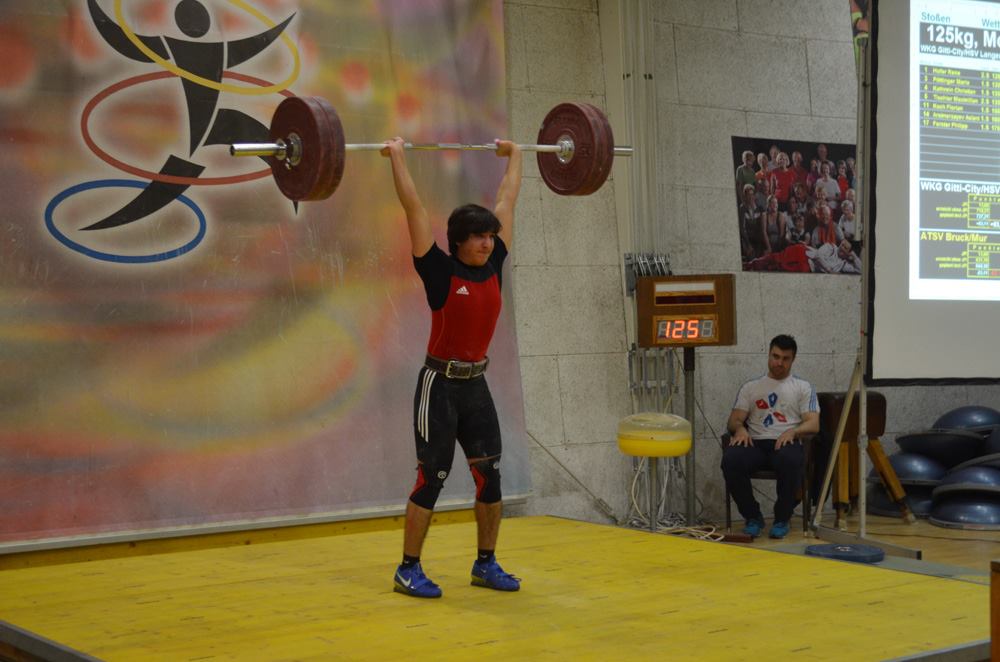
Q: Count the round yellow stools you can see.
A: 1